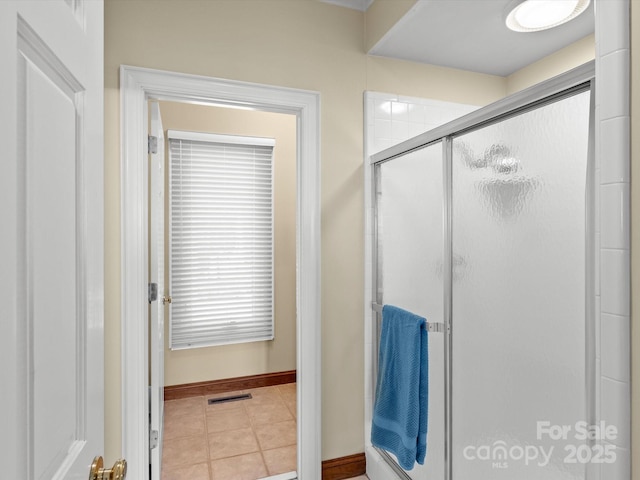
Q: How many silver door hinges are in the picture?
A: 3